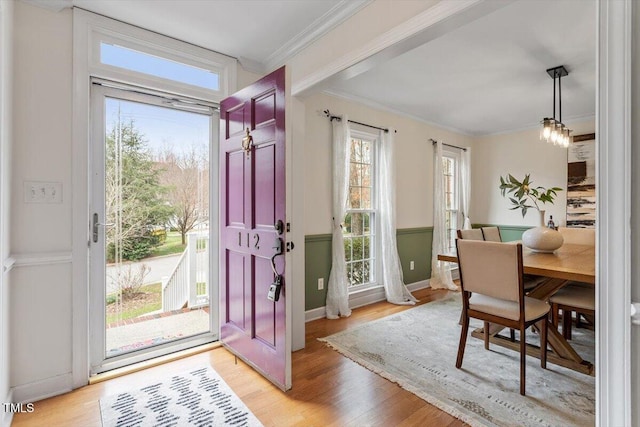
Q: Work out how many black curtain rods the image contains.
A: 2